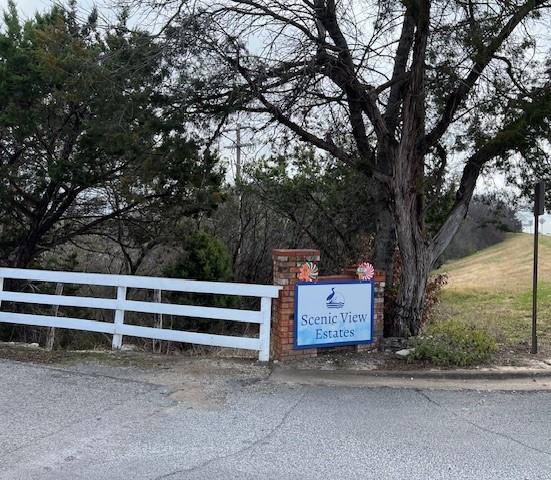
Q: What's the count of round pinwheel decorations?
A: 2